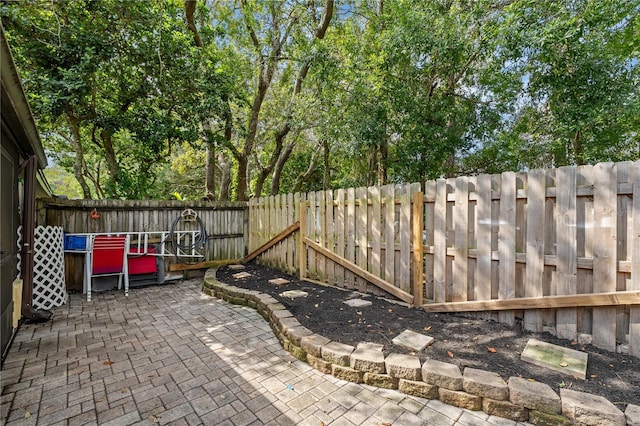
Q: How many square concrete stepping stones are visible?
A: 7